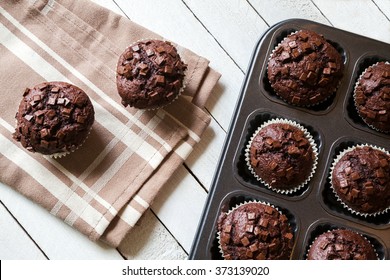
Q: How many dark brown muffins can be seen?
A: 8